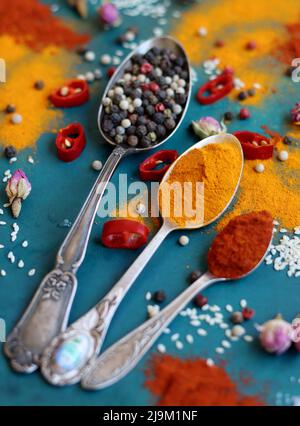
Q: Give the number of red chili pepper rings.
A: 6